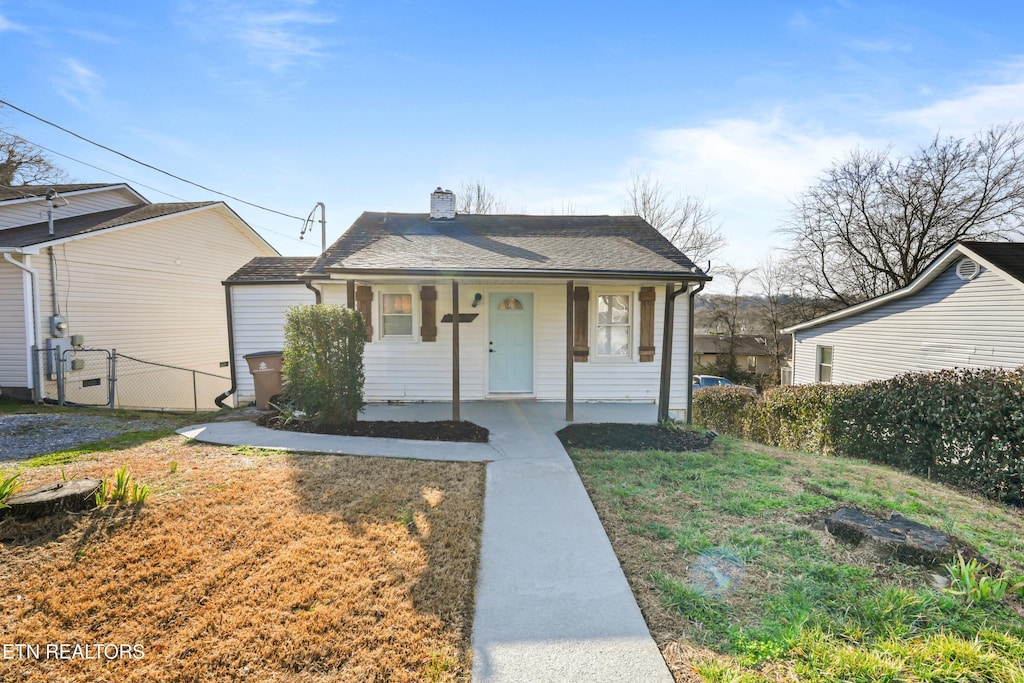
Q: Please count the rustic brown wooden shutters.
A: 4